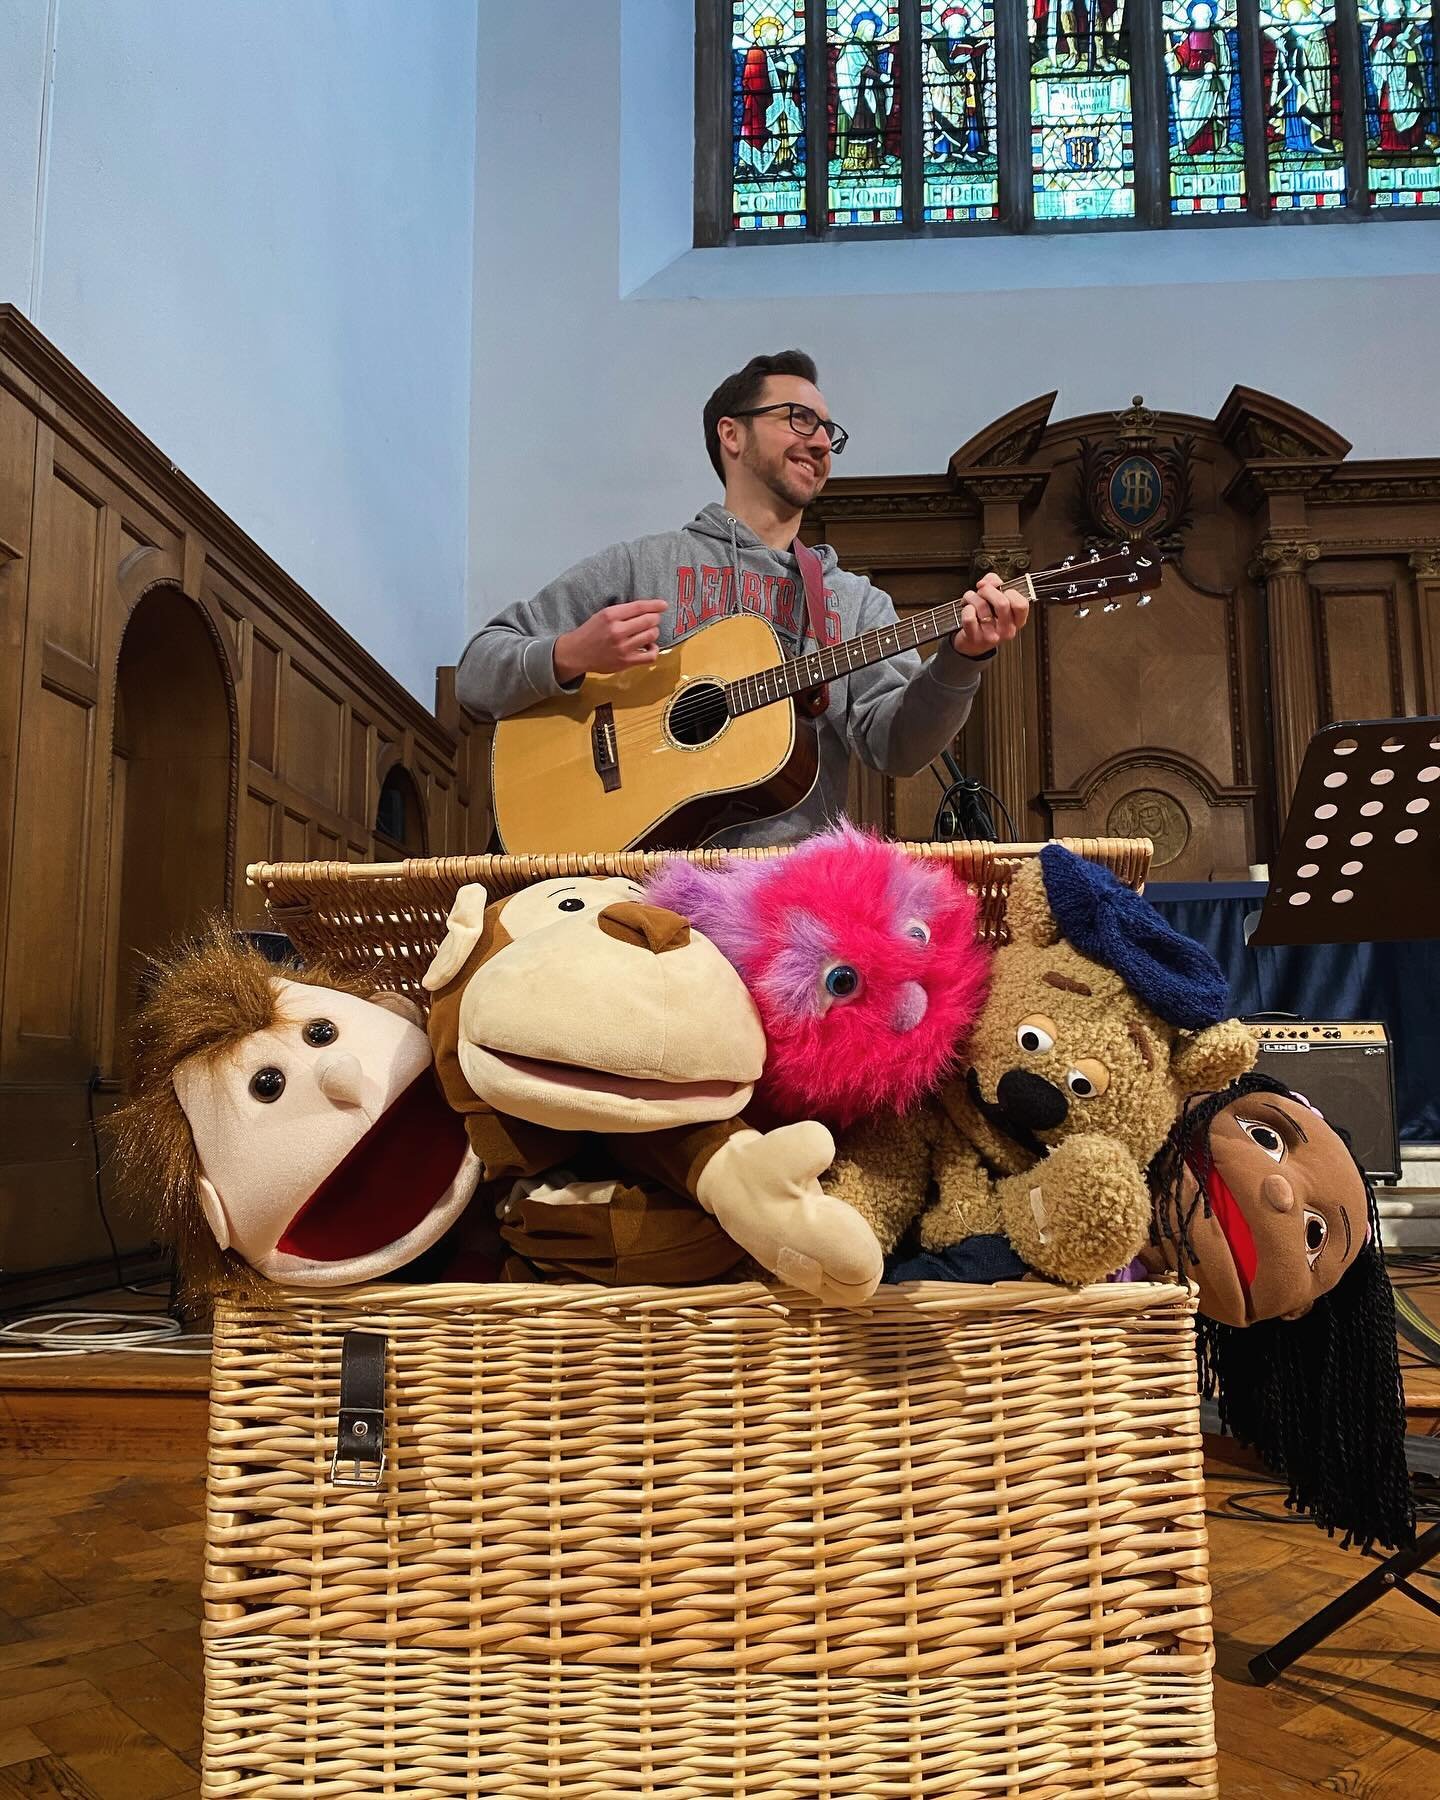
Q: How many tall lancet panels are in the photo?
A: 7